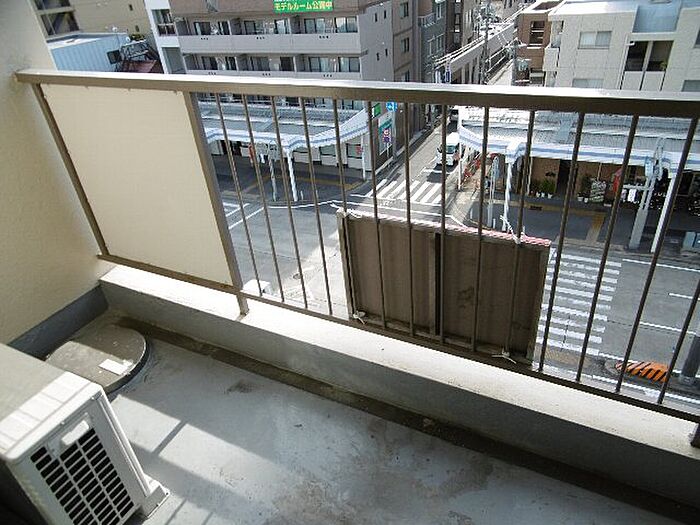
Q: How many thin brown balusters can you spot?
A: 14